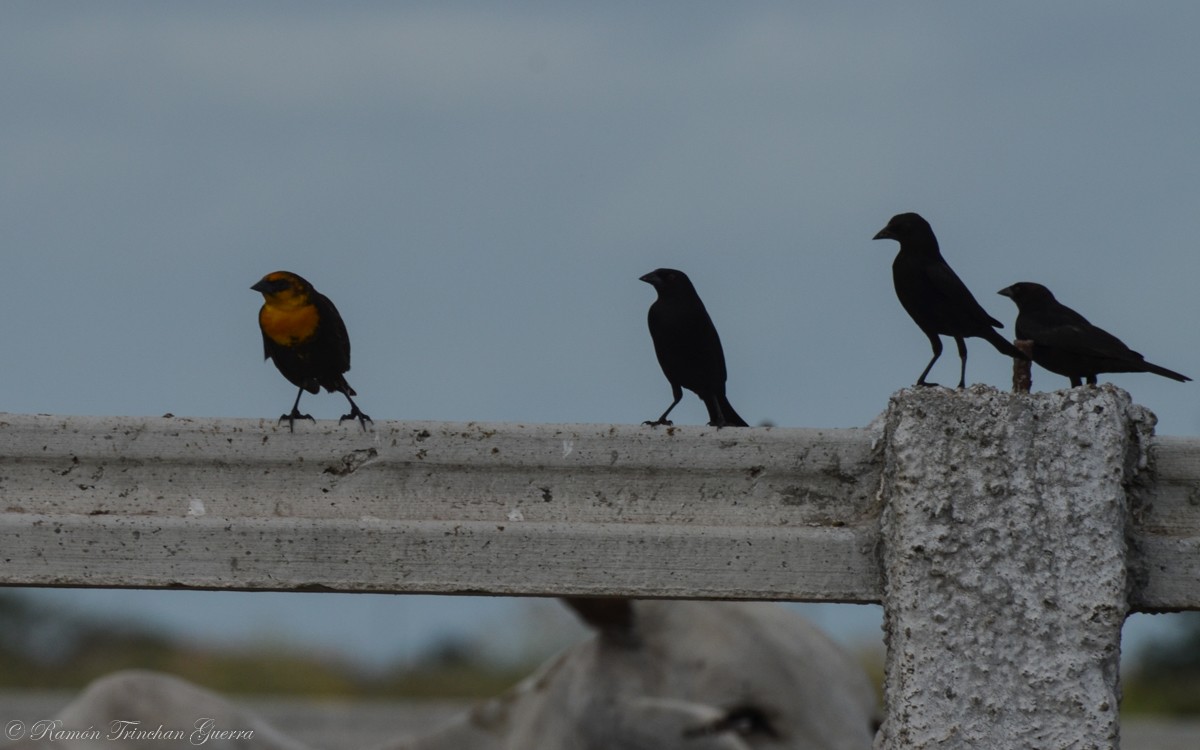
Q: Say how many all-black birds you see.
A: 3